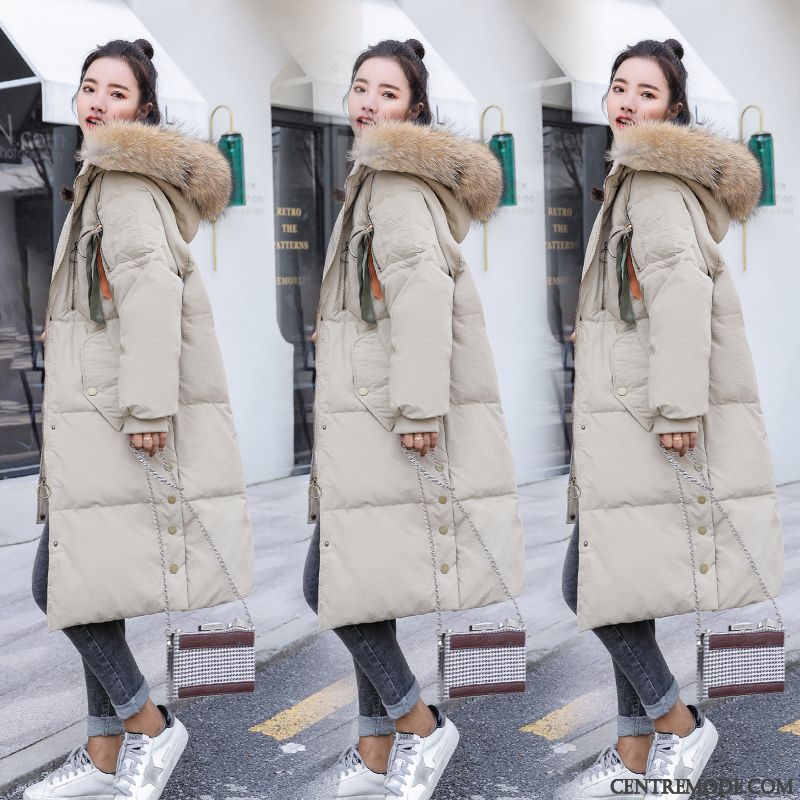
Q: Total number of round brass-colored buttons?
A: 15